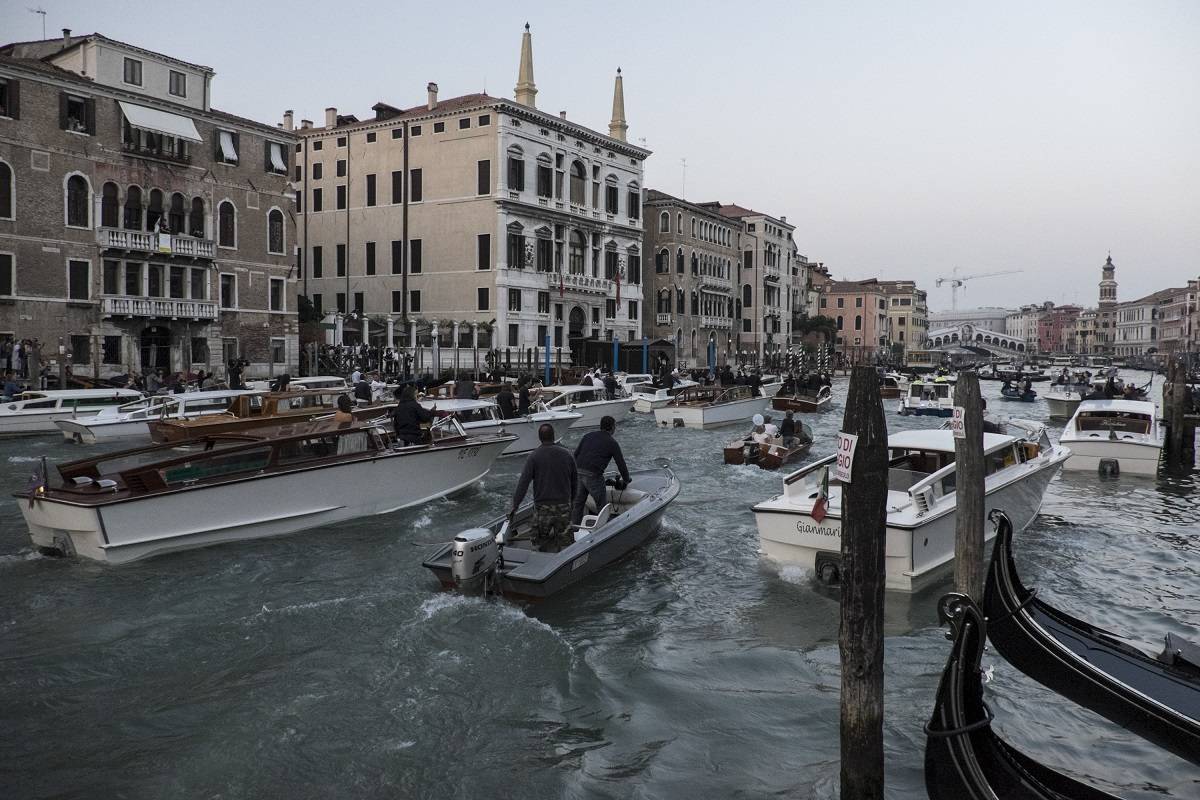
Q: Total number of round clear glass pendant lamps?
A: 0